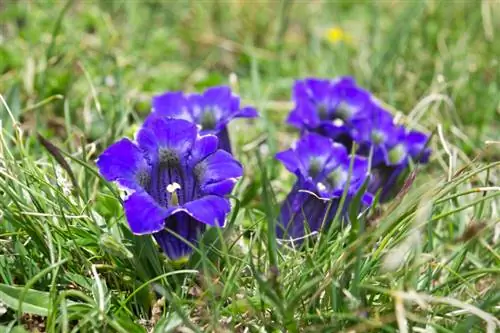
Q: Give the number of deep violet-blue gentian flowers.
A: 5